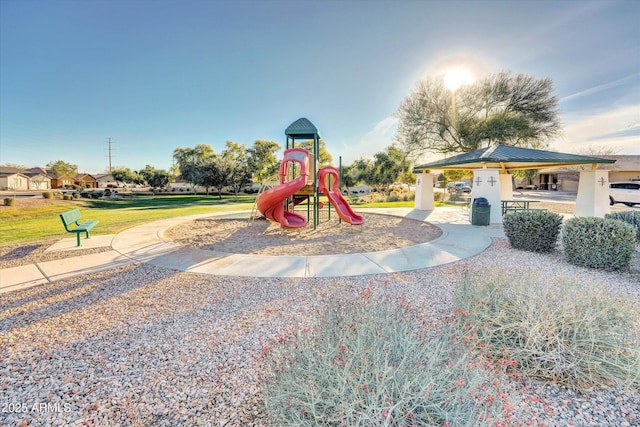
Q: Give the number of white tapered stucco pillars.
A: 4